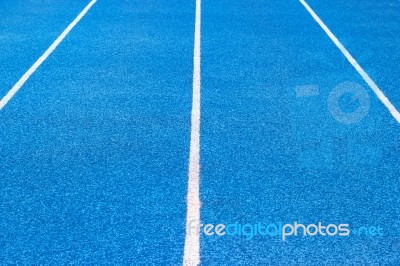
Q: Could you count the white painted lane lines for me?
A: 3